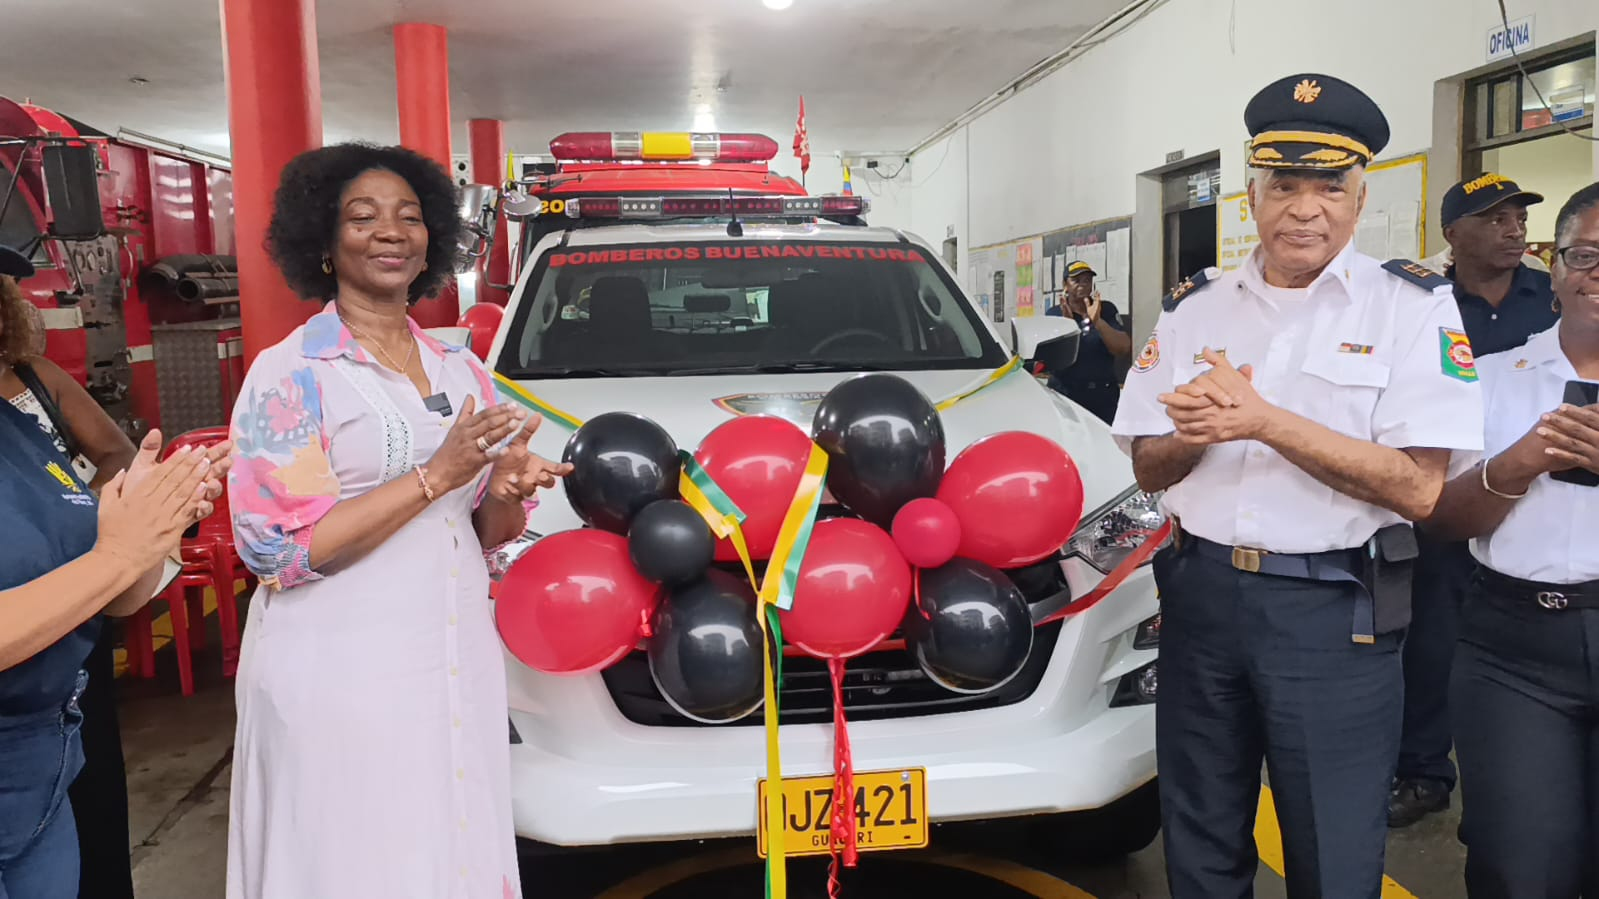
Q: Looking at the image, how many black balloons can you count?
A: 5